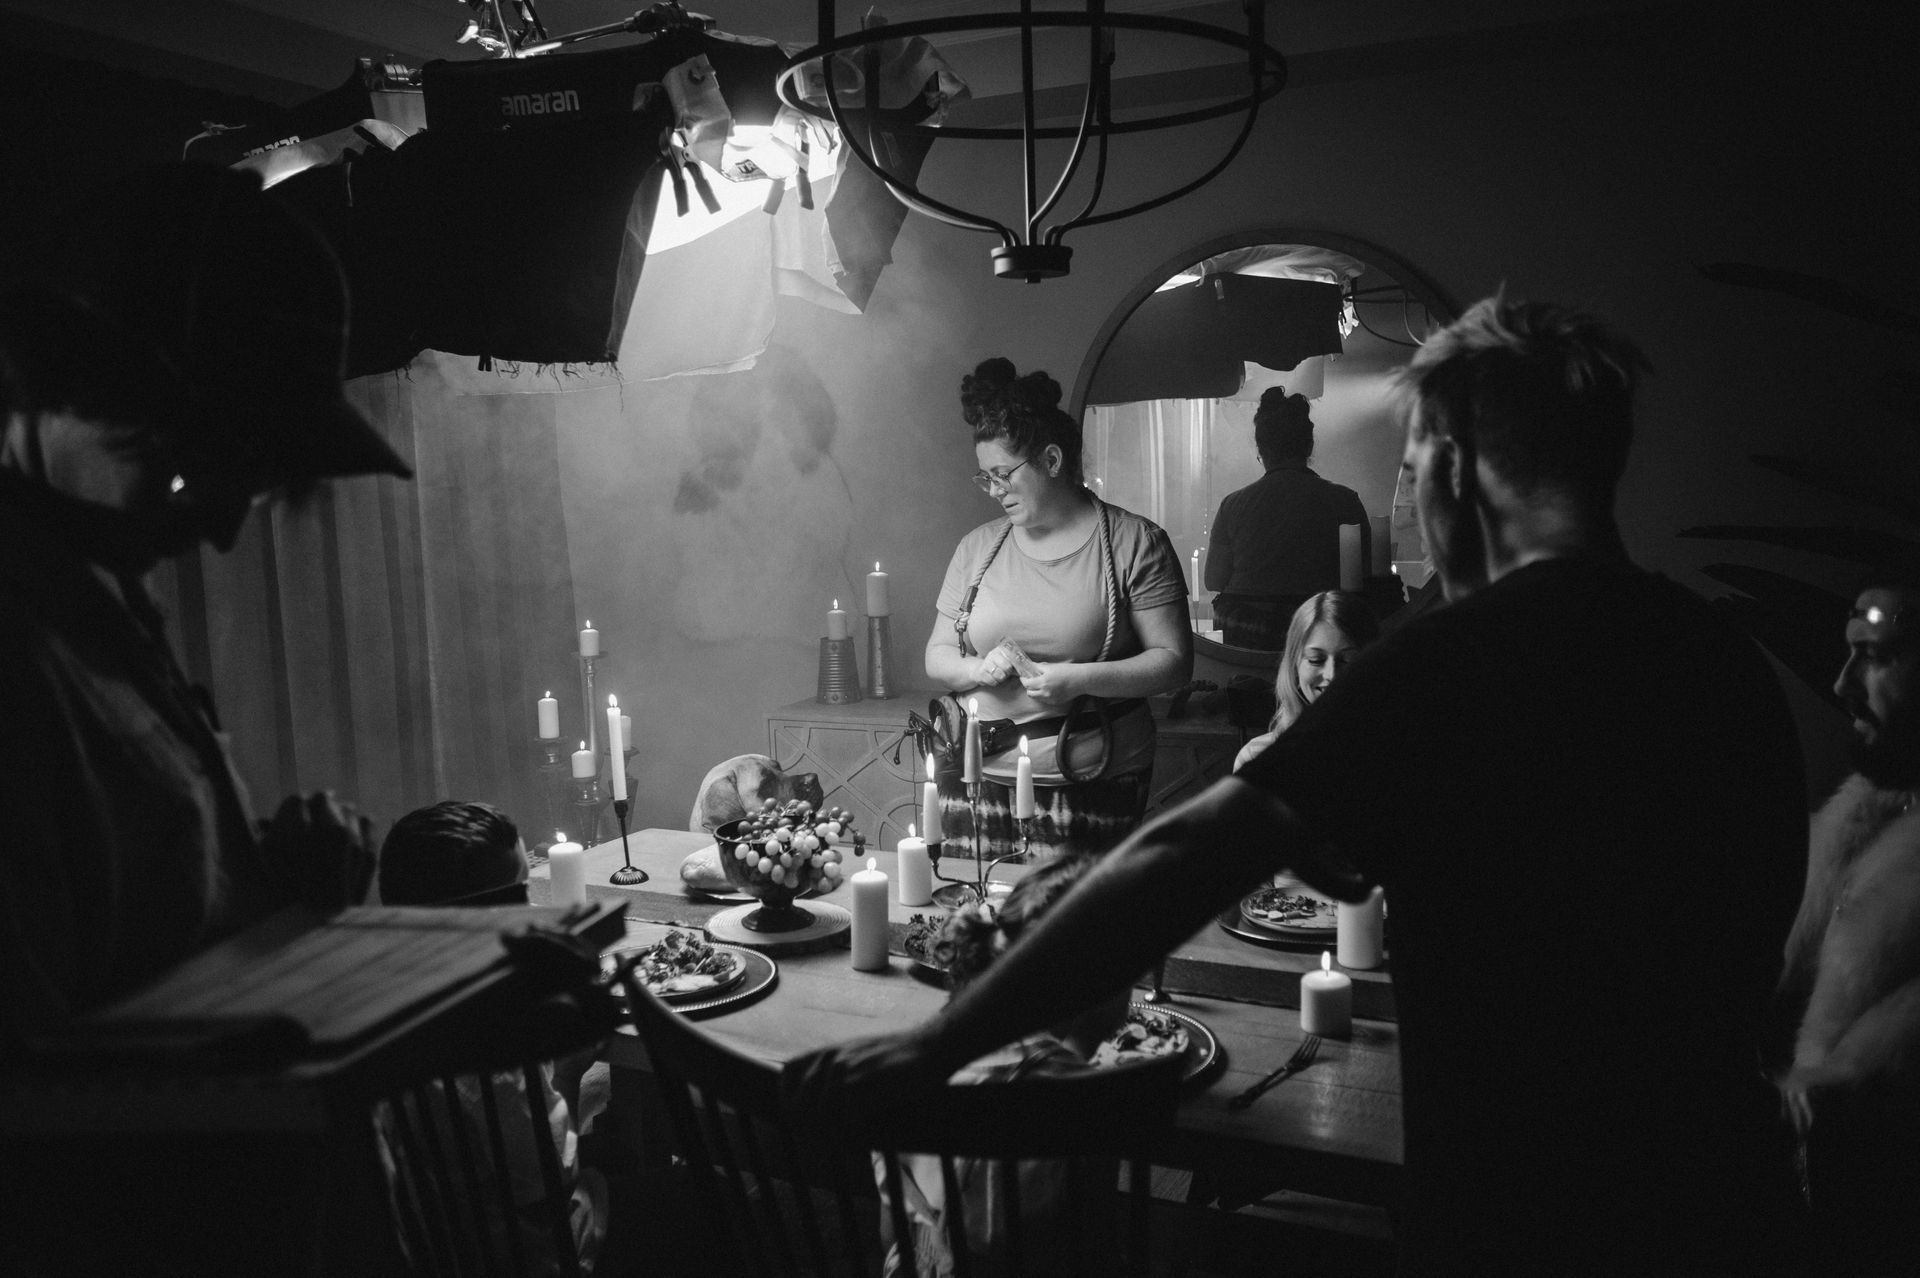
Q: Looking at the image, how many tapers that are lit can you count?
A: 4